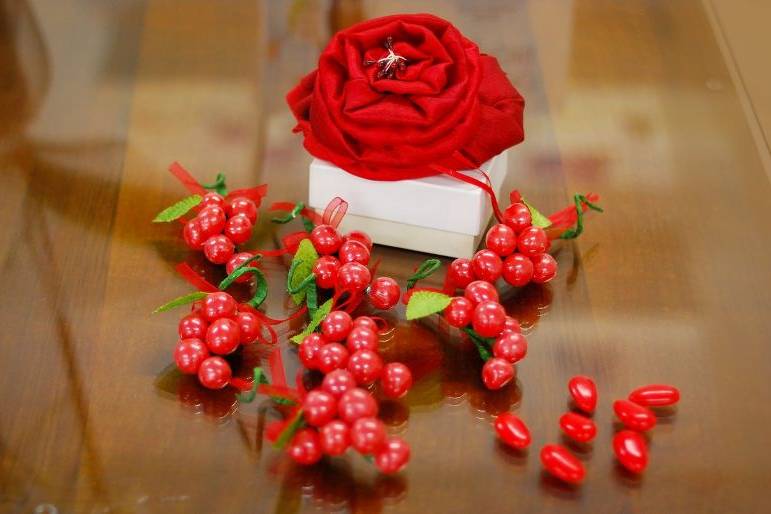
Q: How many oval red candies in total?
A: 7